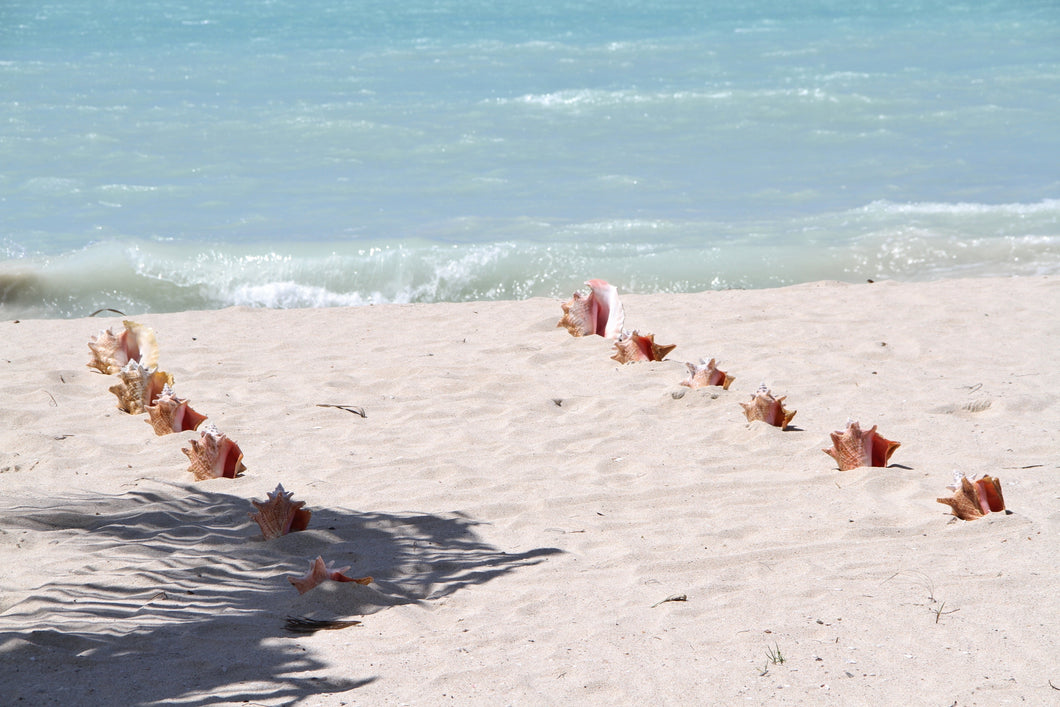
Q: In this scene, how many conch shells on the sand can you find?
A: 12